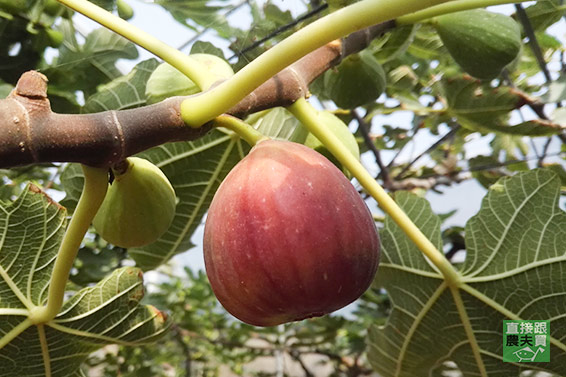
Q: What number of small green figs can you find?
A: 5